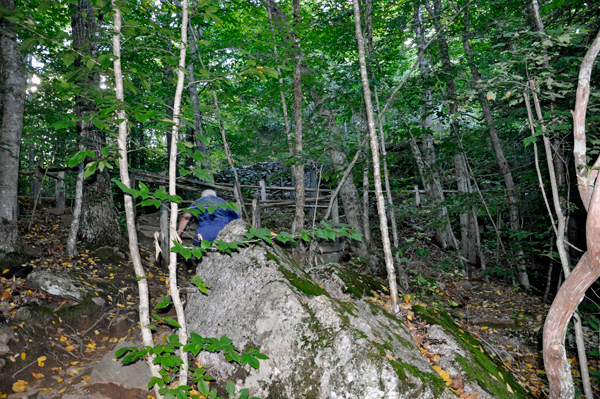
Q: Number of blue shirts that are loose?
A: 1